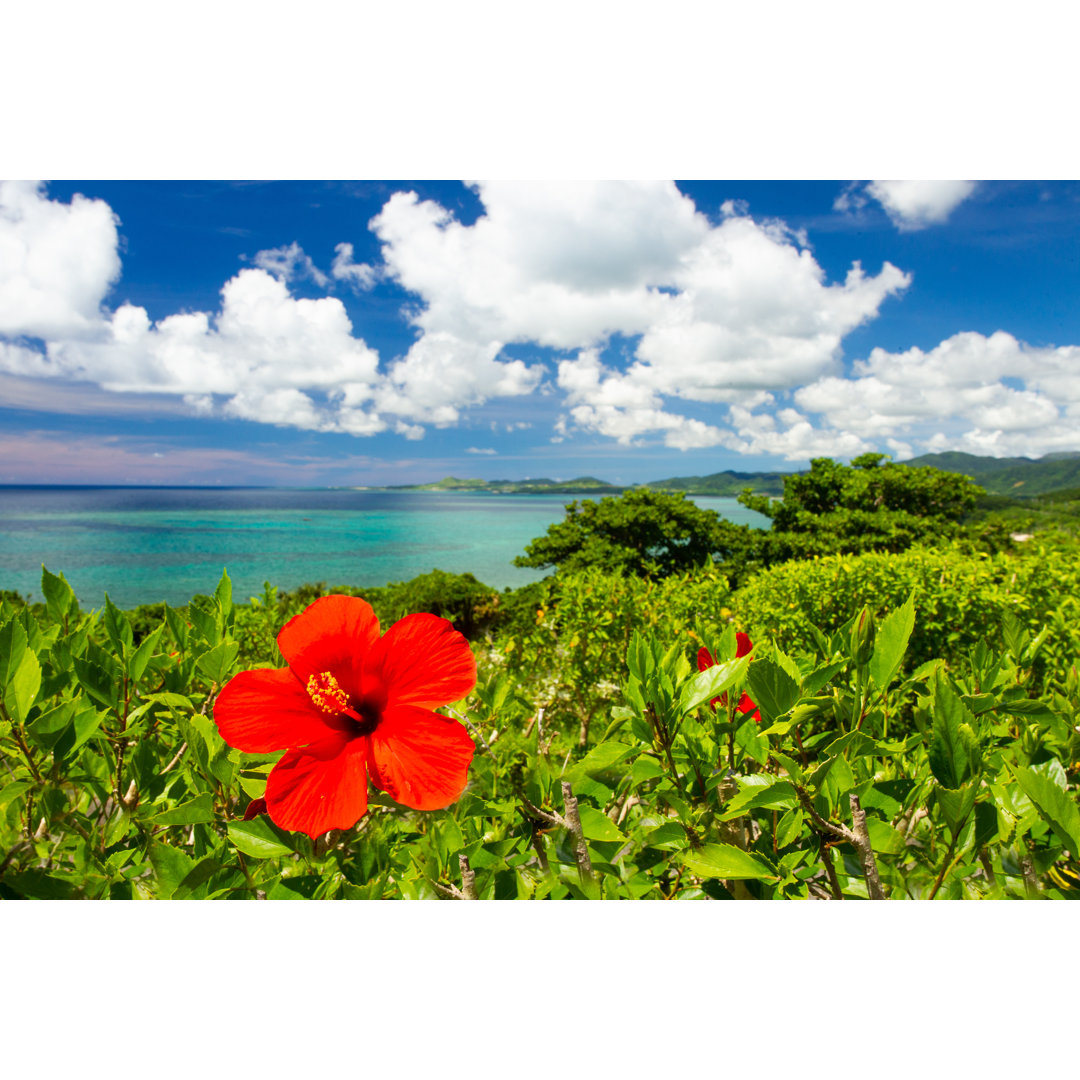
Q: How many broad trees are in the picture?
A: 2